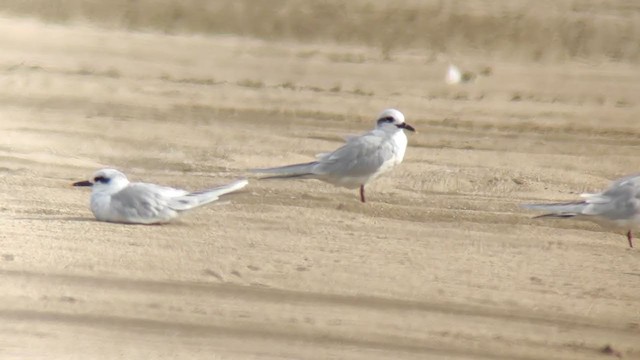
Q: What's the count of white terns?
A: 3